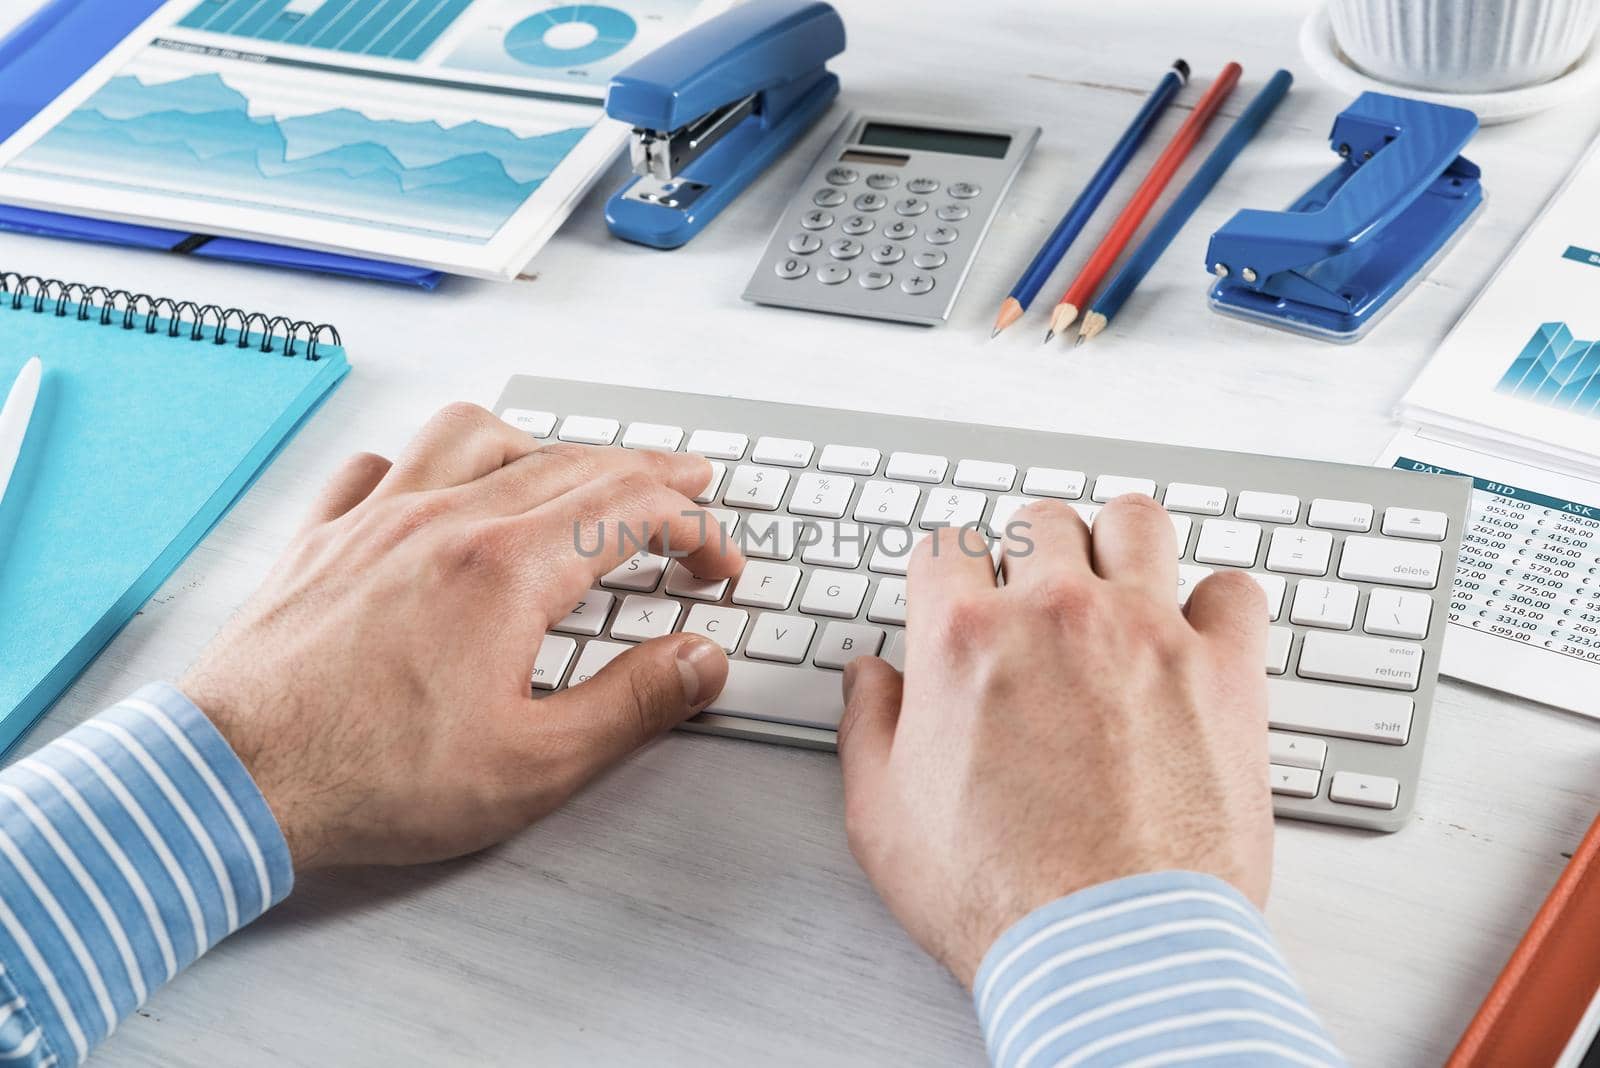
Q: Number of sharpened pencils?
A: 3